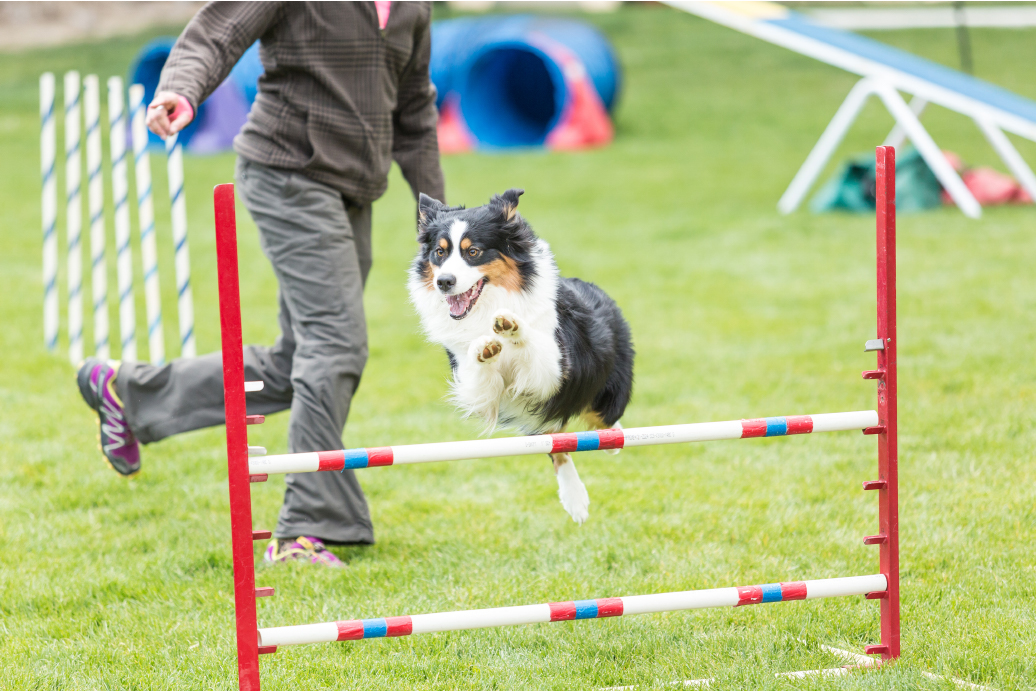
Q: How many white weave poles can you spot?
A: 6